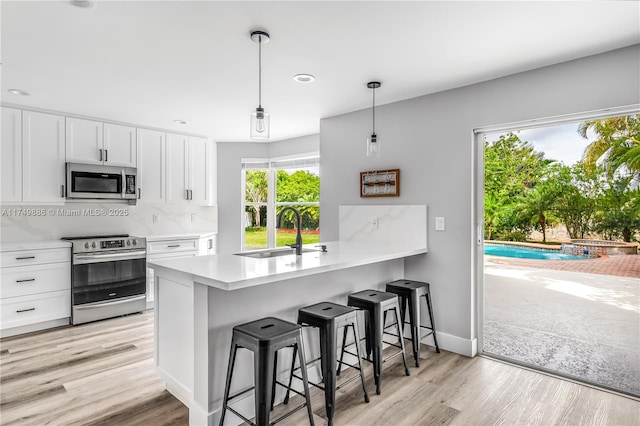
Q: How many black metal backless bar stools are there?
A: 4